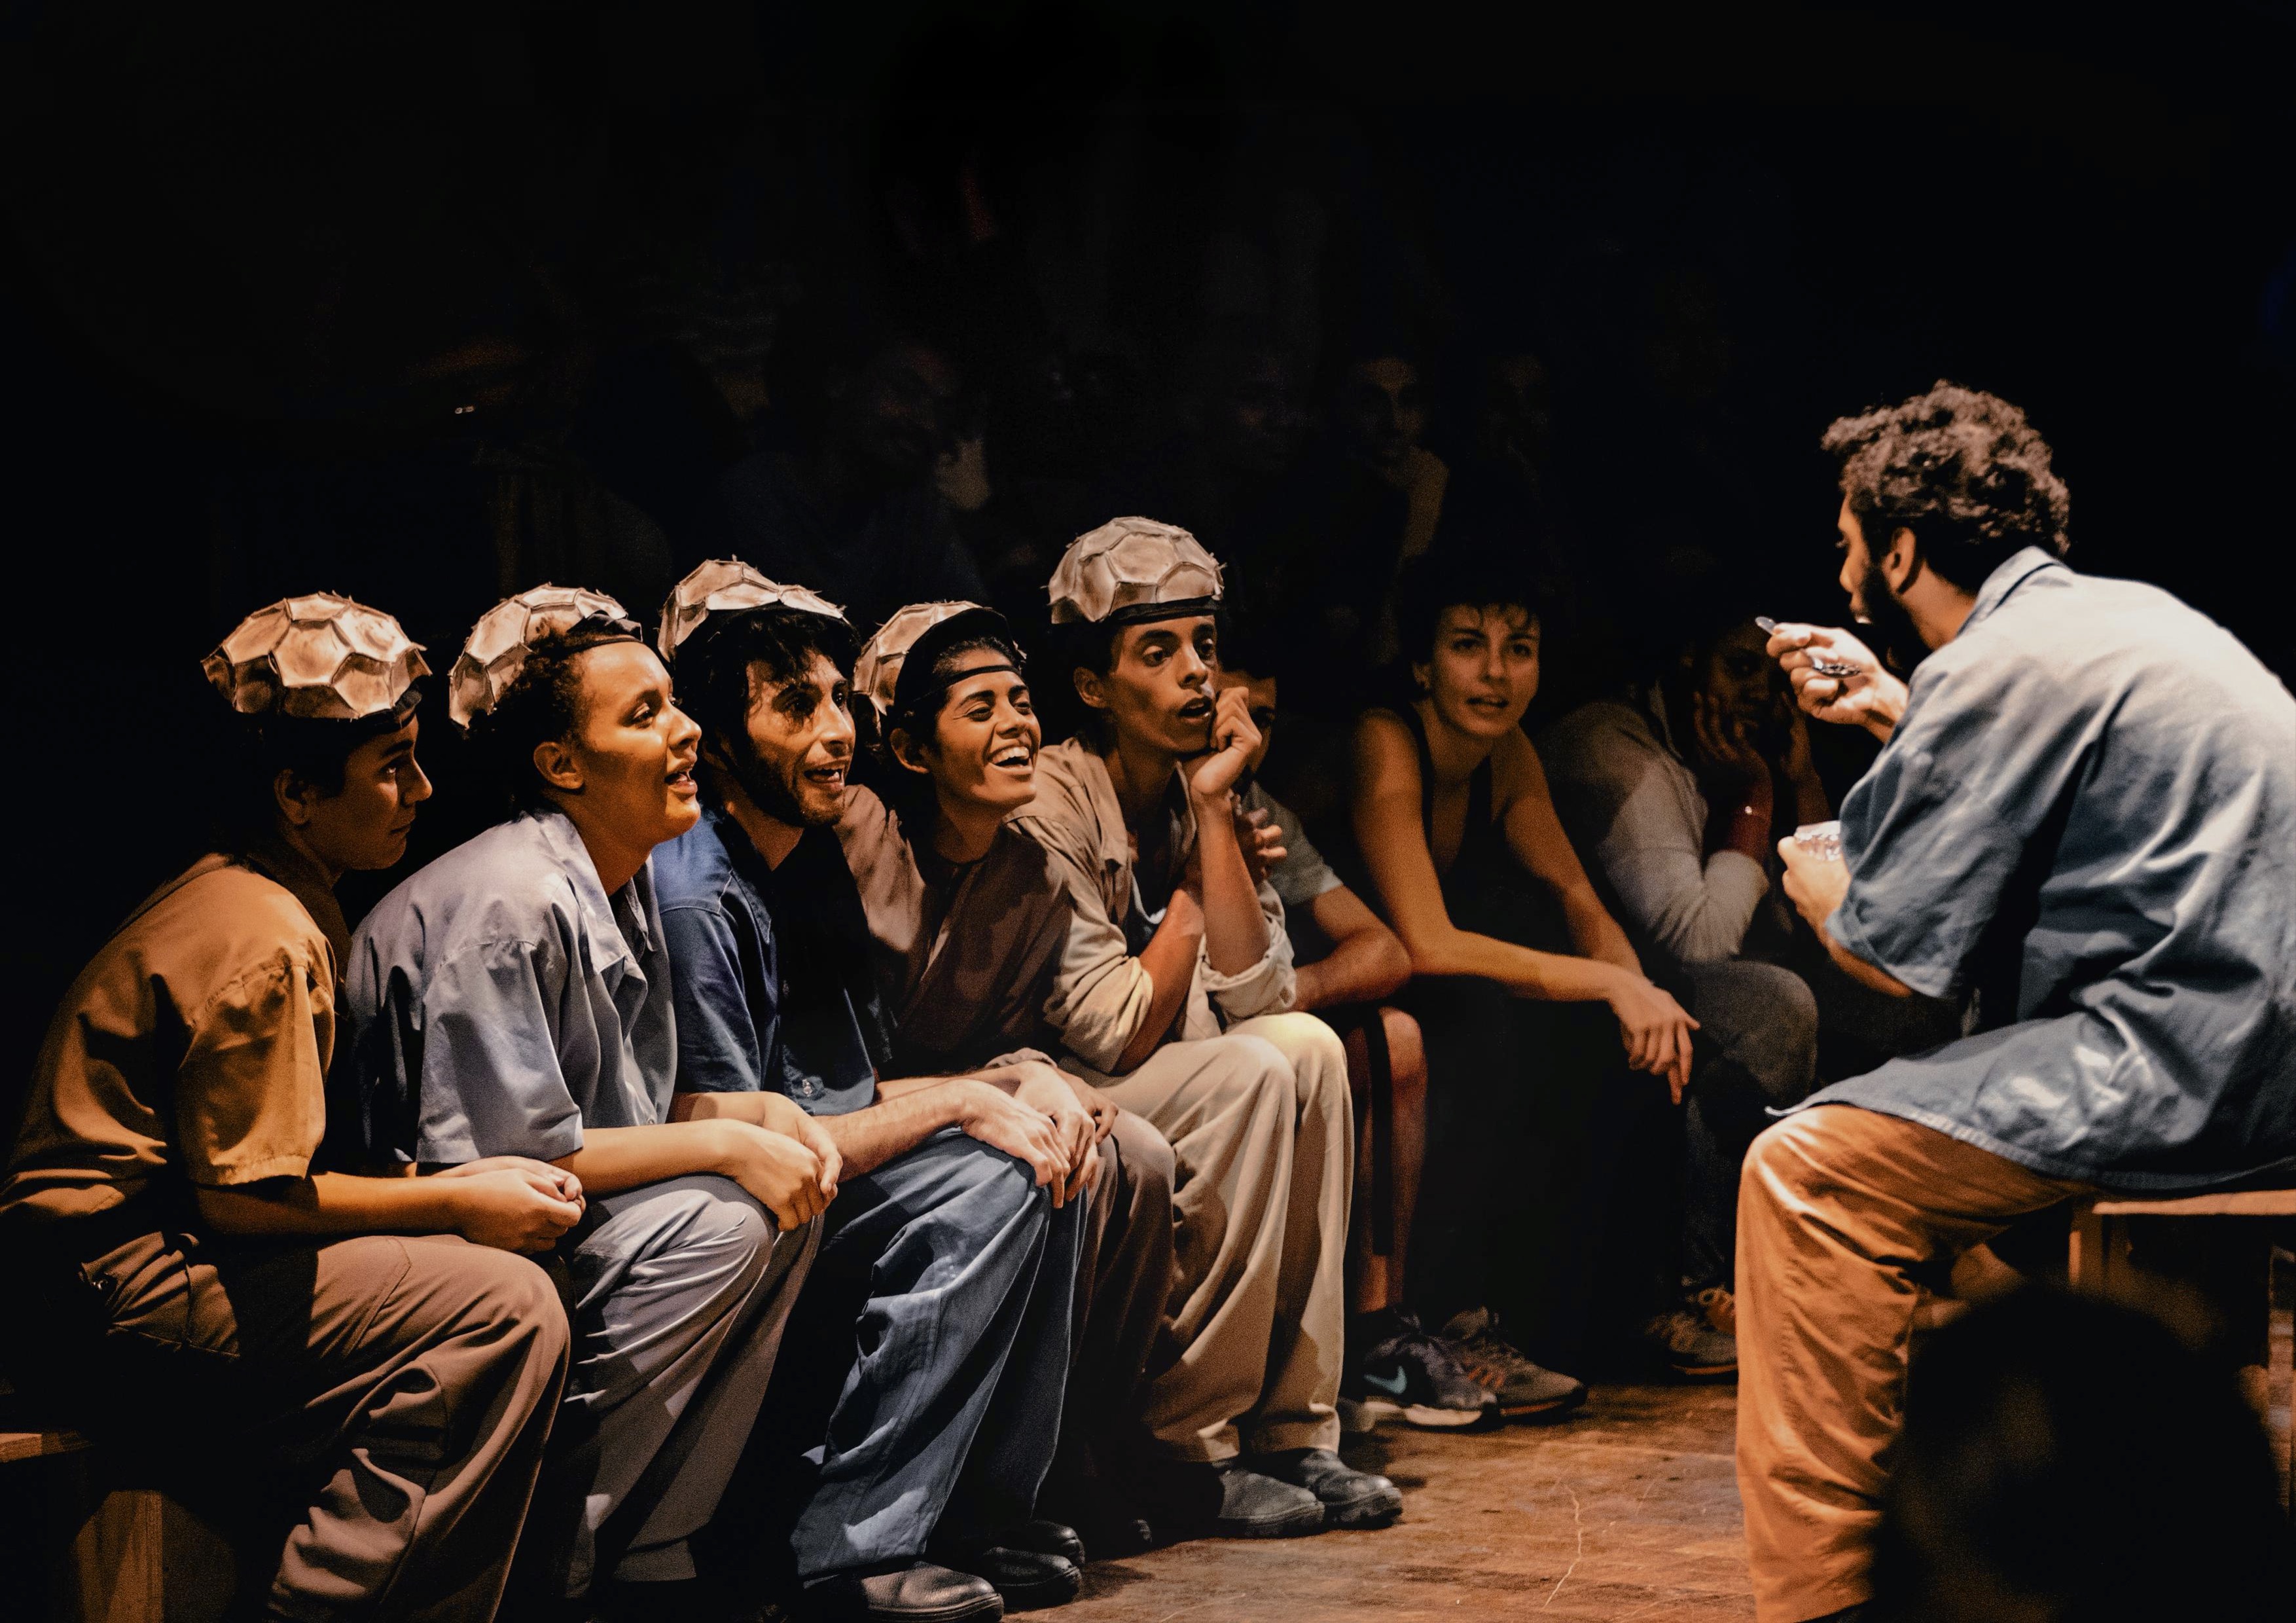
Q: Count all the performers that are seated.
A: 6